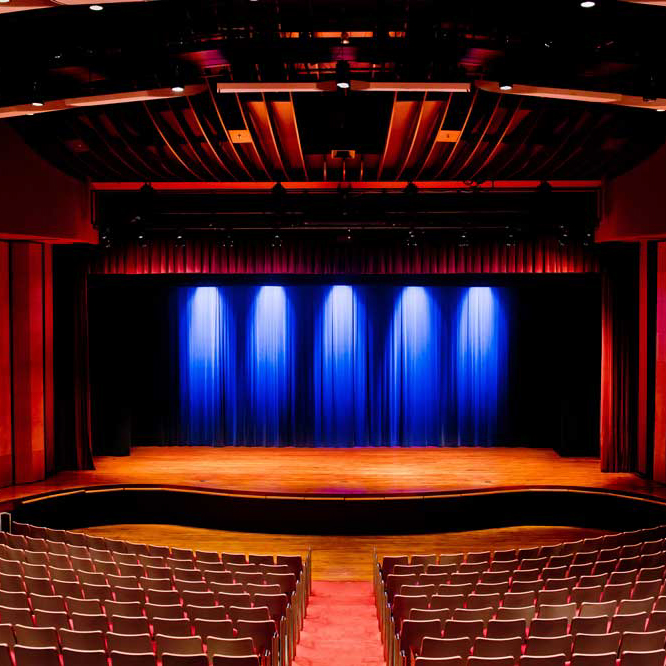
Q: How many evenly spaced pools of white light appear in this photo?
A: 5